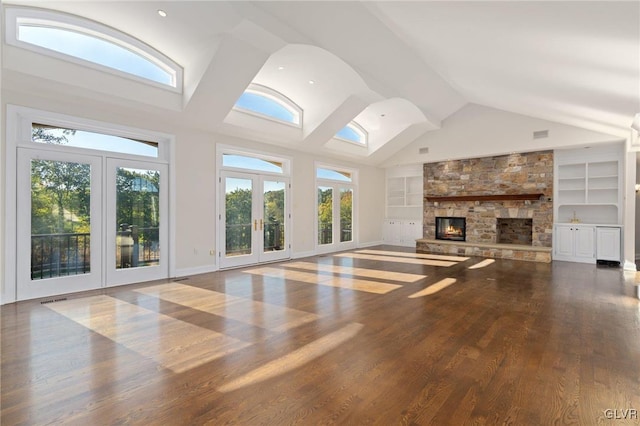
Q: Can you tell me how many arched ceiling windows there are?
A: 3